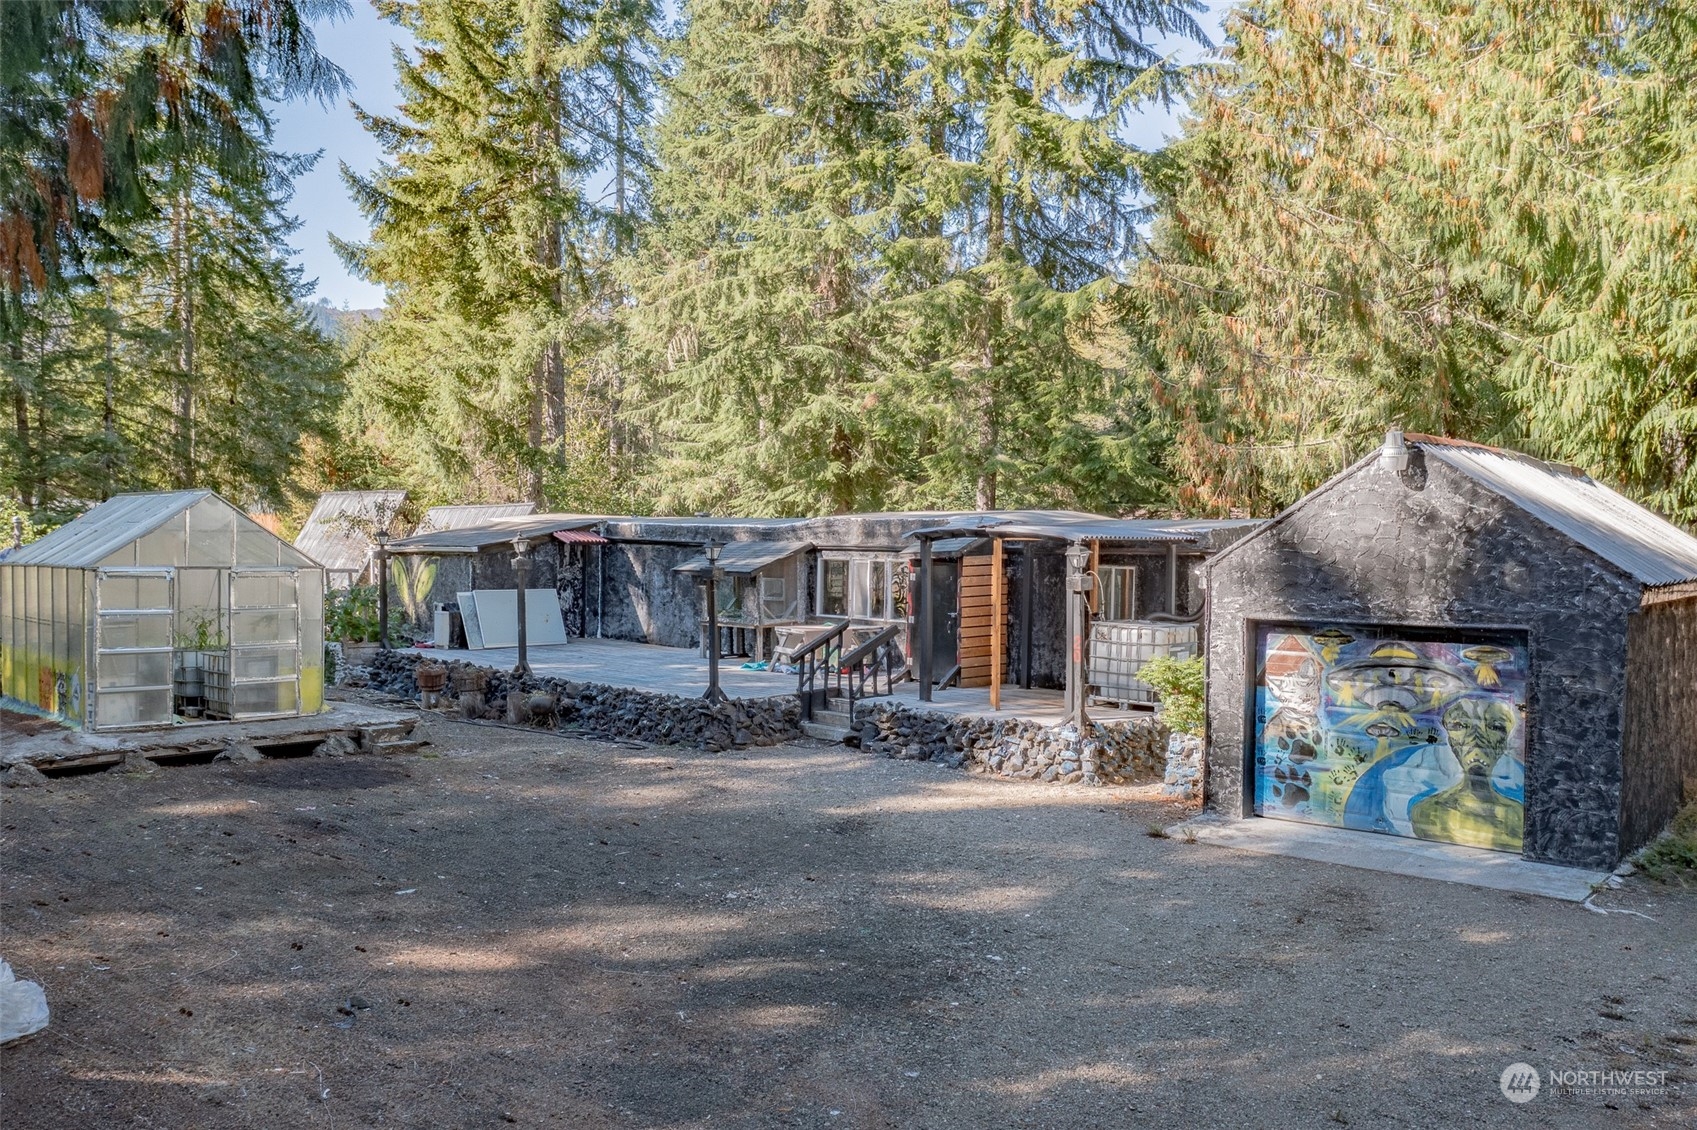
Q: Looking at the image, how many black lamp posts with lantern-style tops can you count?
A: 4